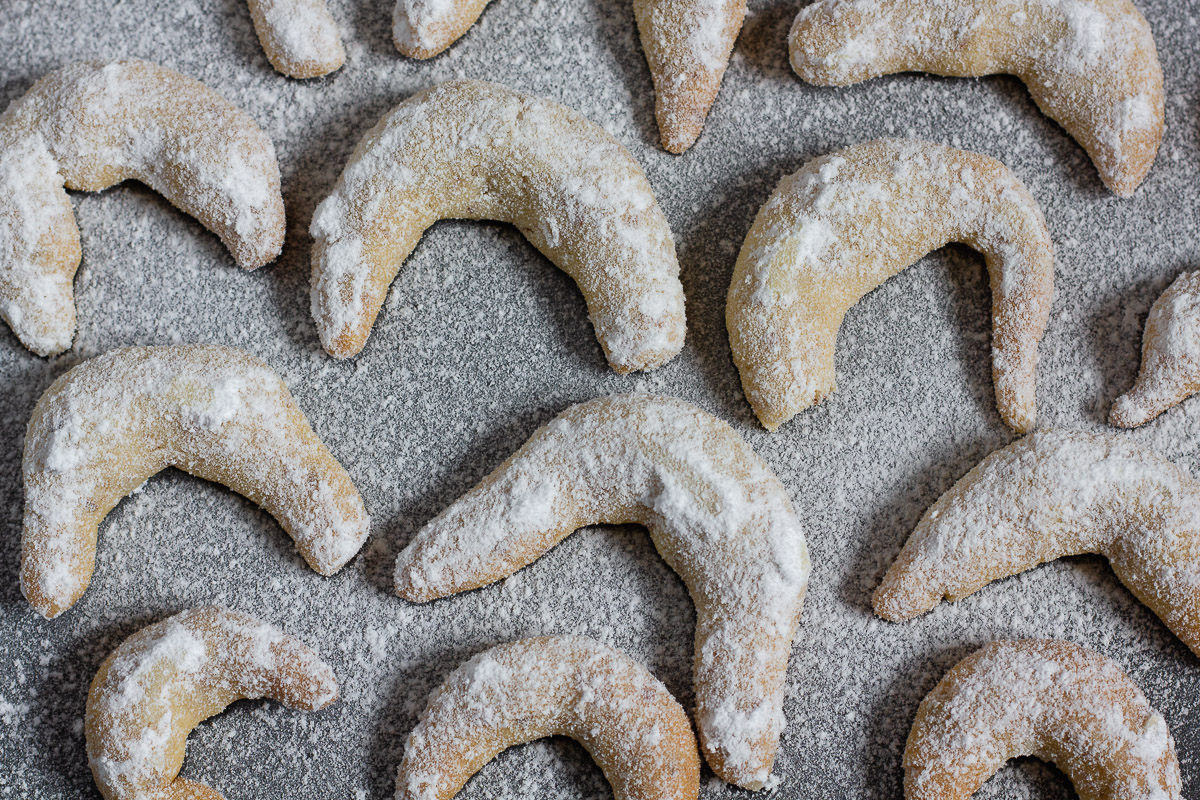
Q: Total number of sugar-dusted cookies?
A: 14